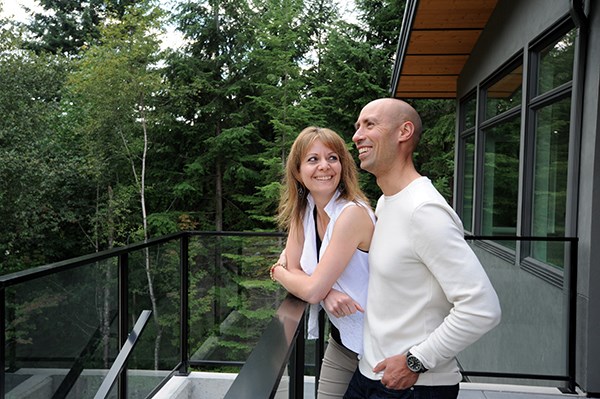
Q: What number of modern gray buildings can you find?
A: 1